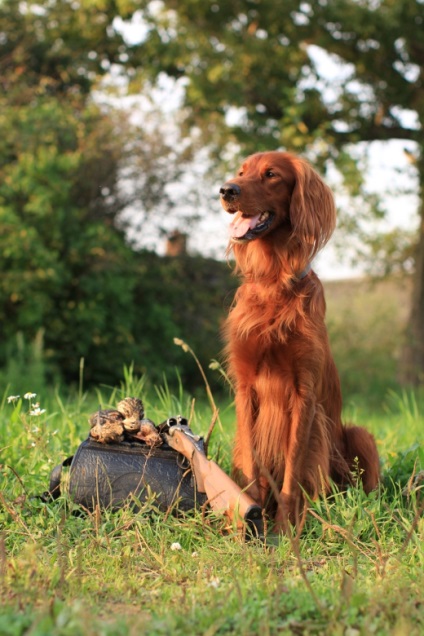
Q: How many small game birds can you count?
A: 3